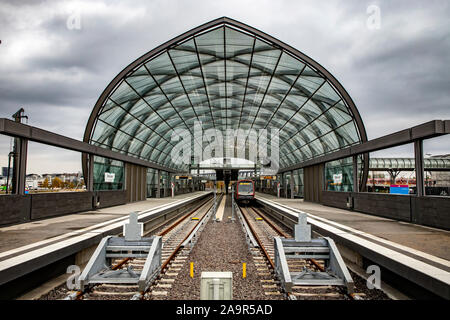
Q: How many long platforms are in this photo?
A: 2